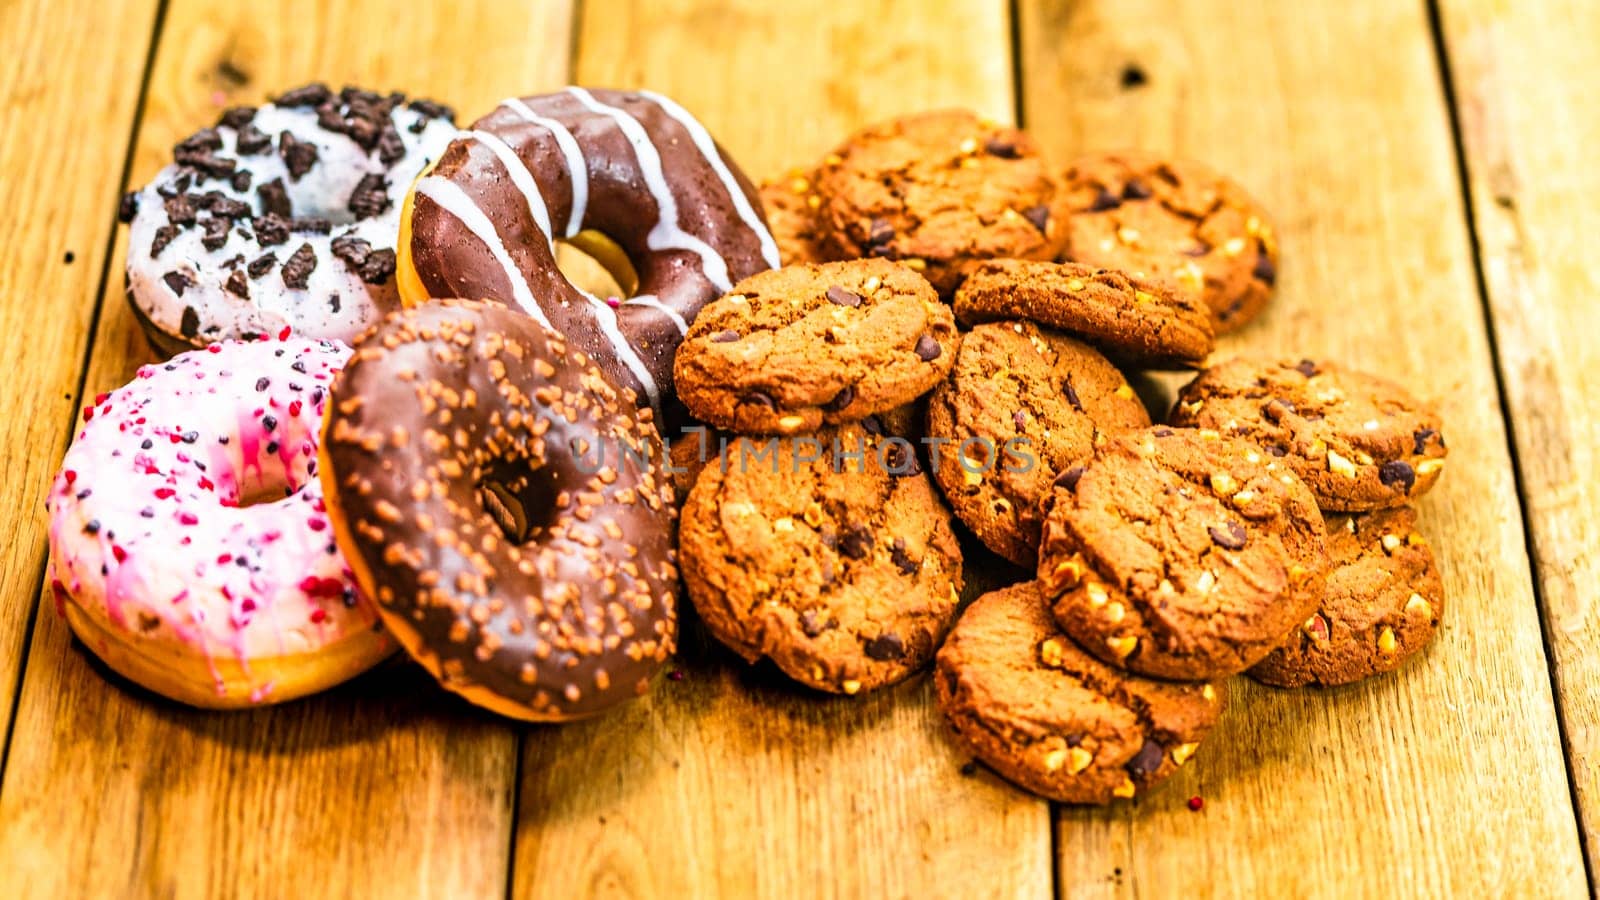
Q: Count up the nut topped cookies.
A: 11